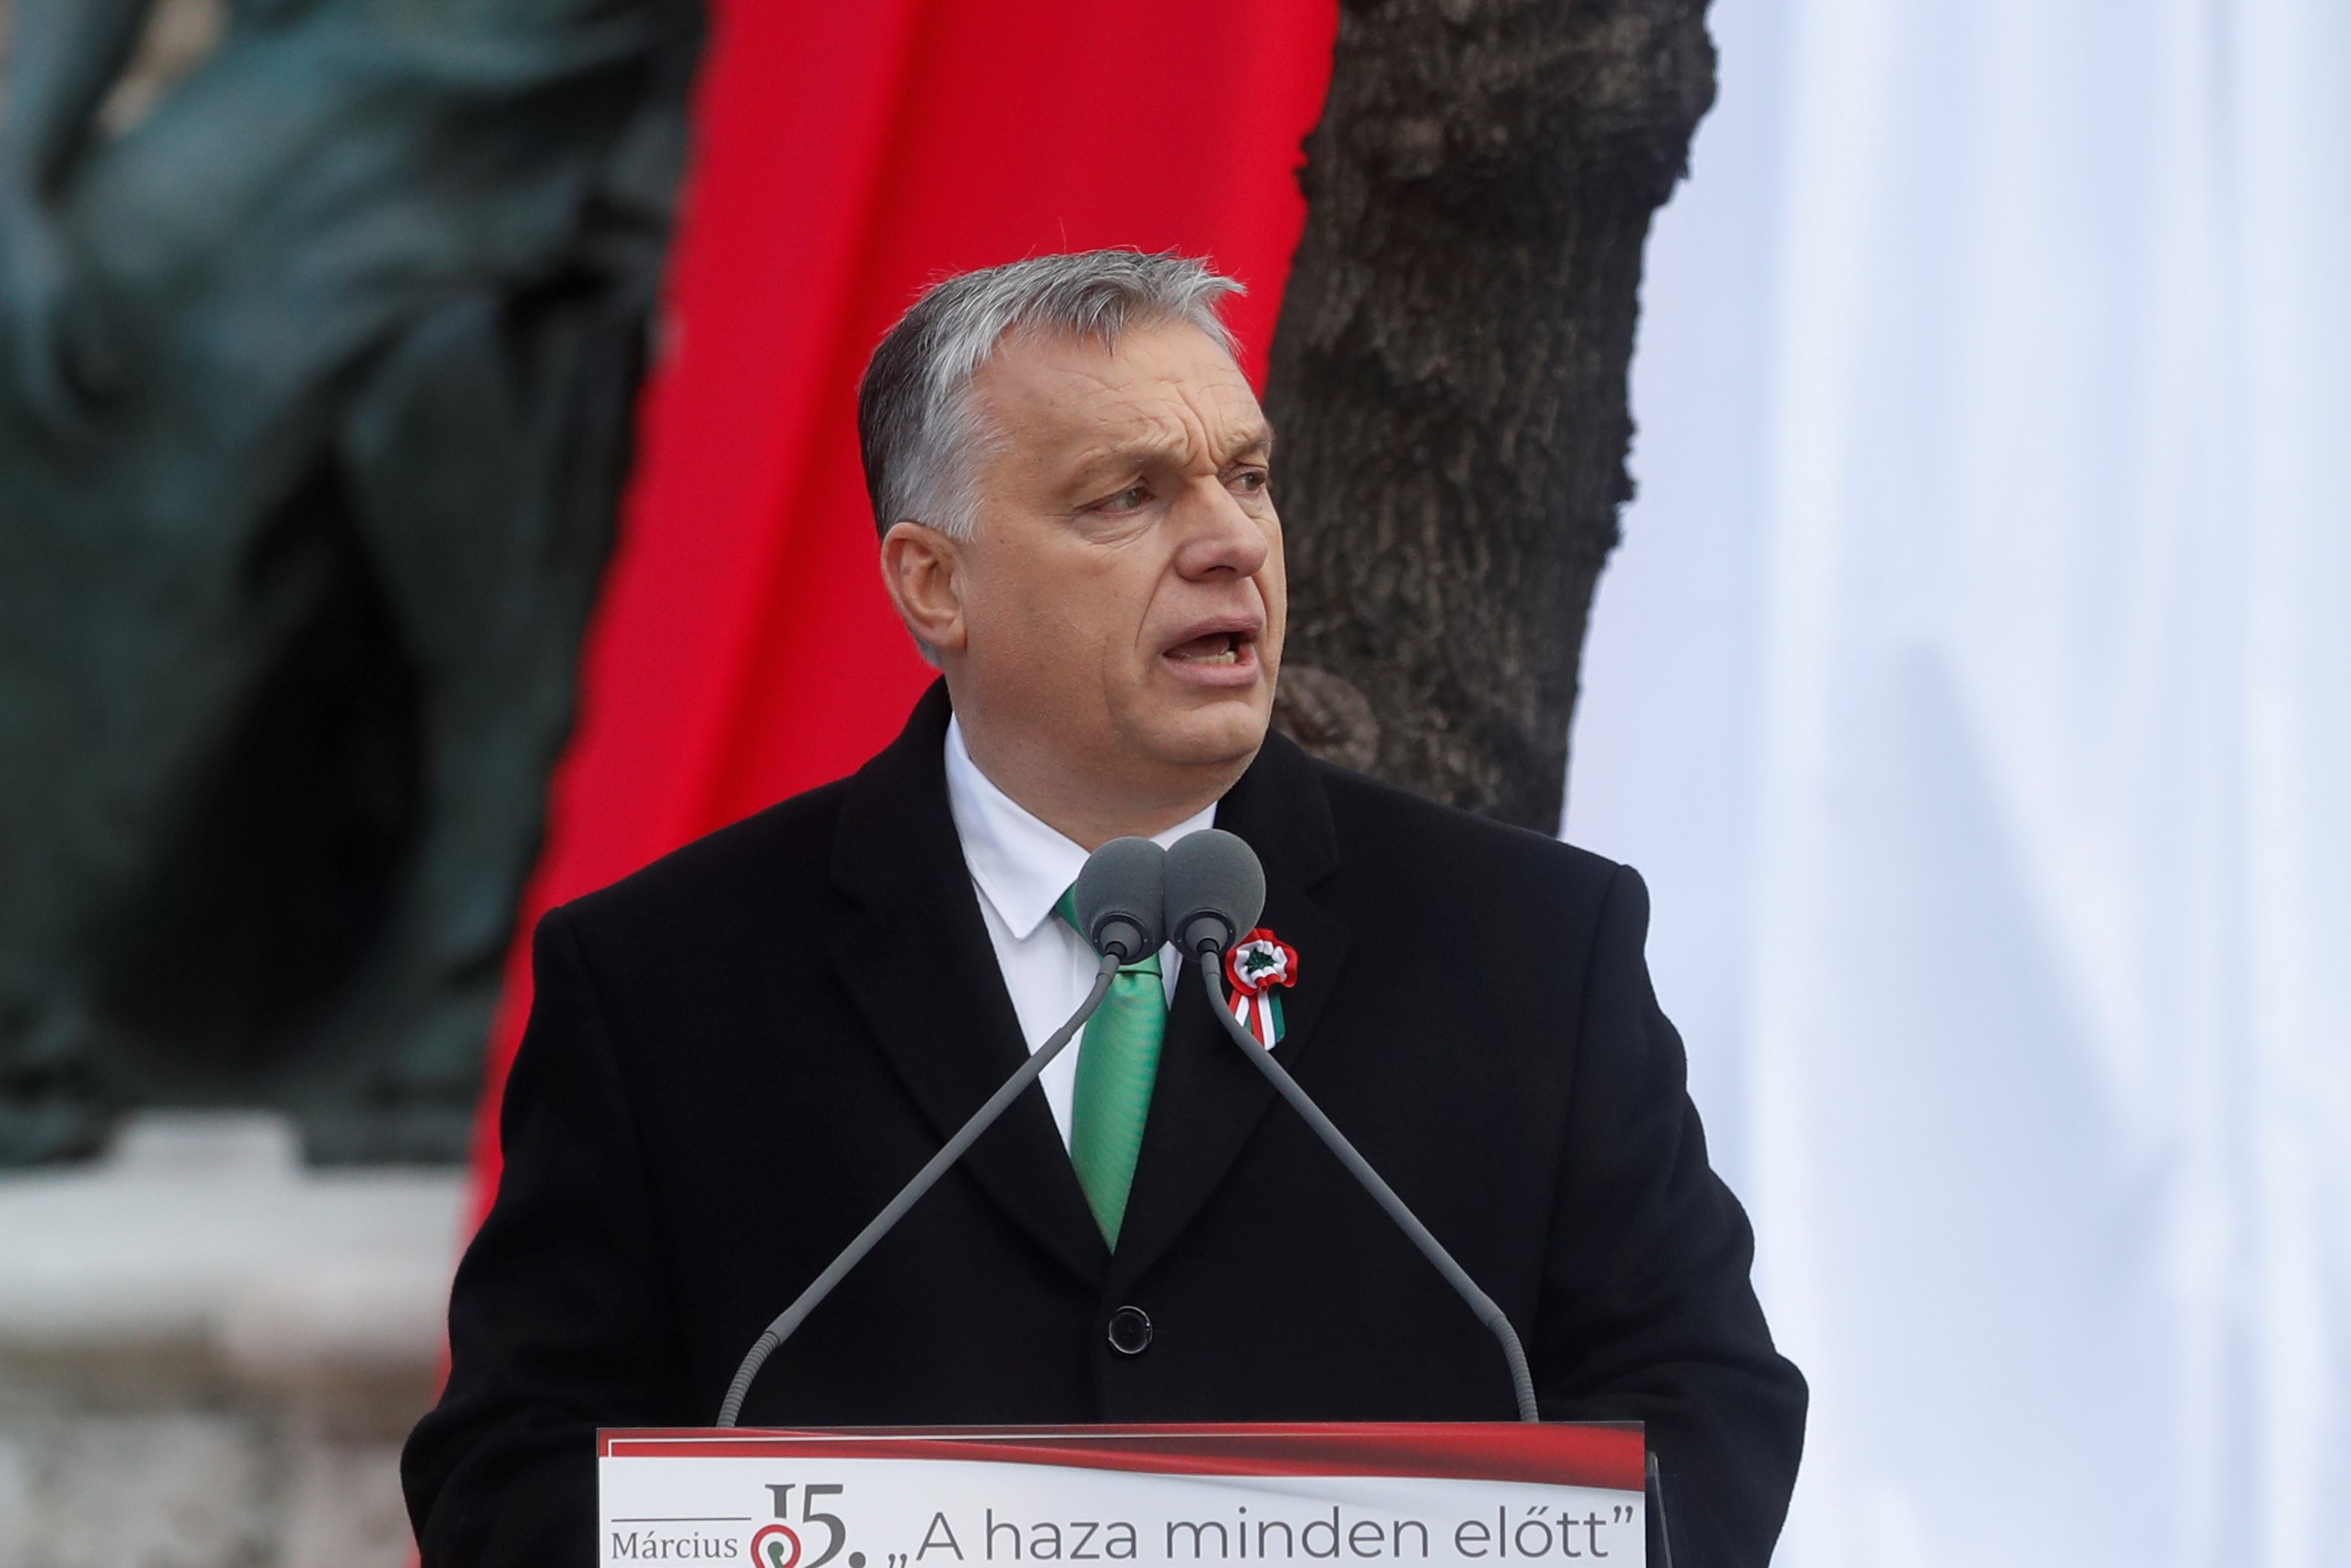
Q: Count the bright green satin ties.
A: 1